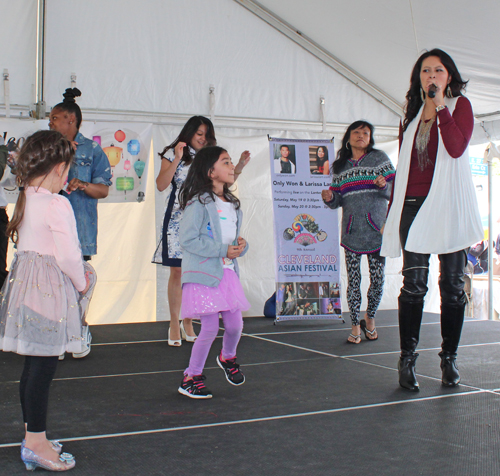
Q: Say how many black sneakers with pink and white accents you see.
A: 2